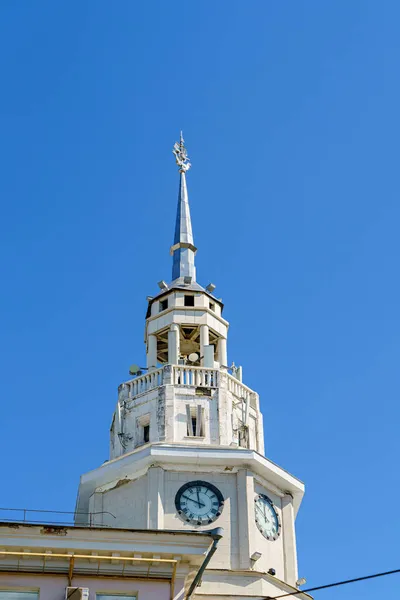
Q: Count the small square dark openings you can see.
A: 3